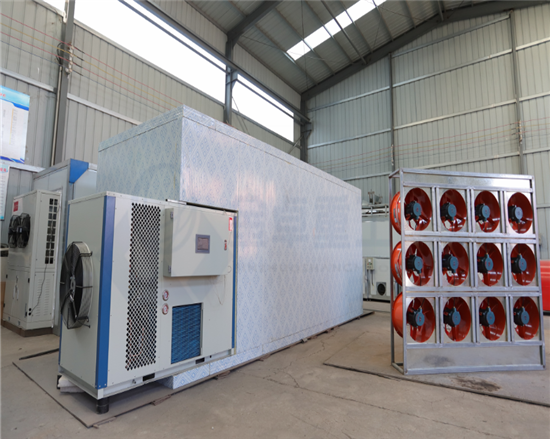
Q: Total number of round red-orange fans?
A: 12